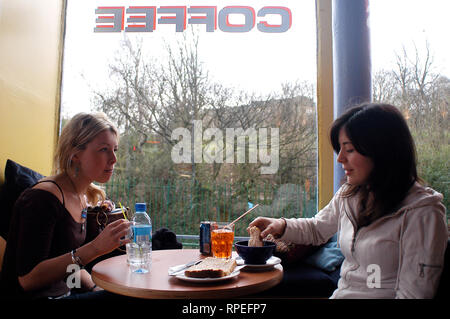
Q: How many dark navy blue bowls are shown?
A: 1